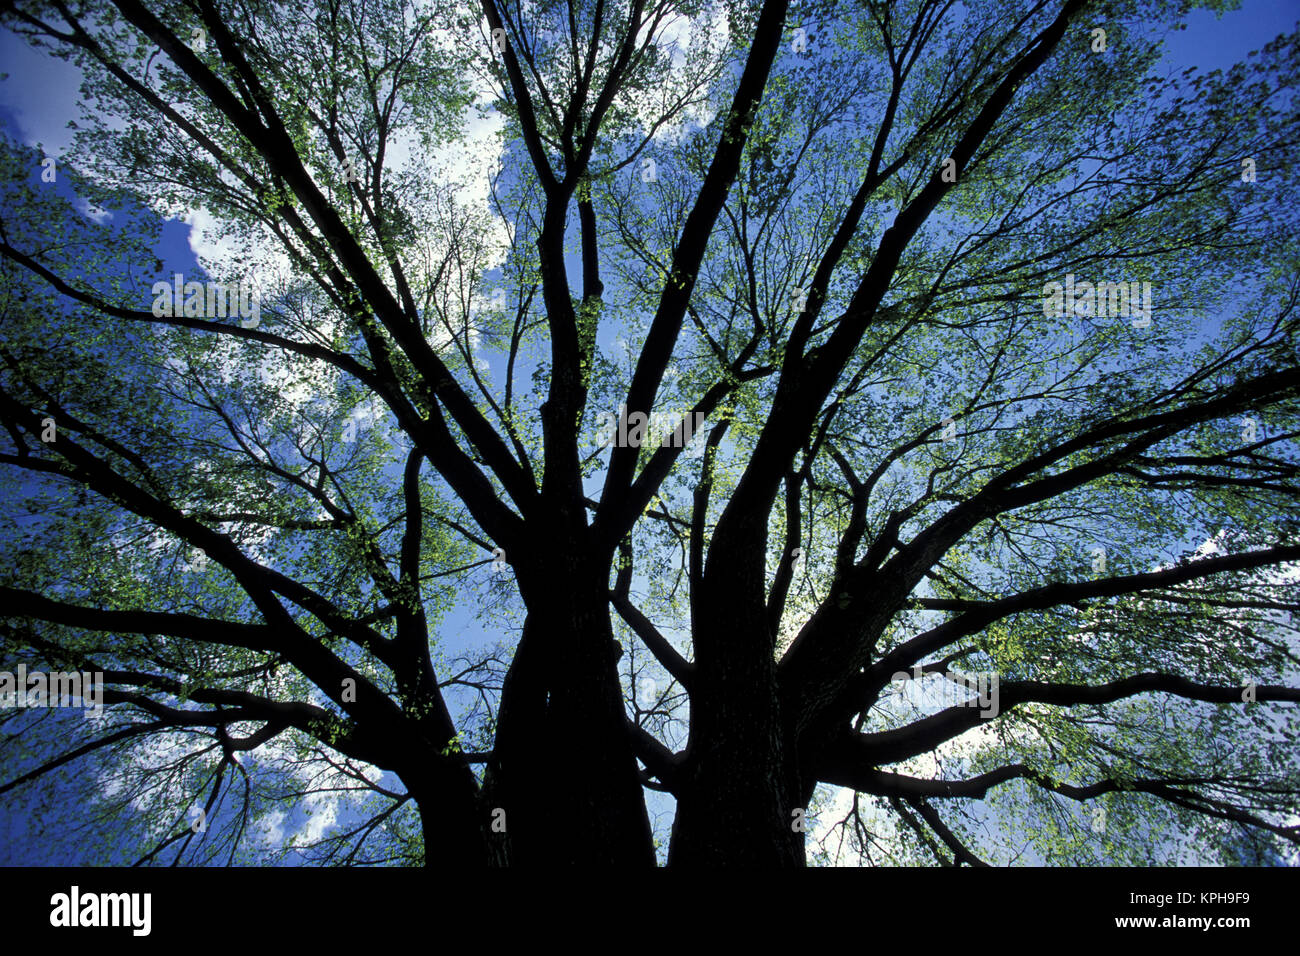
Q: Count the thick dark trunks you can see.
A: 3